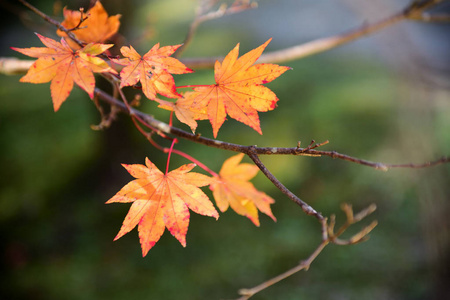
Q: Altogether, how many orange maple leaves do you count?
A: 7